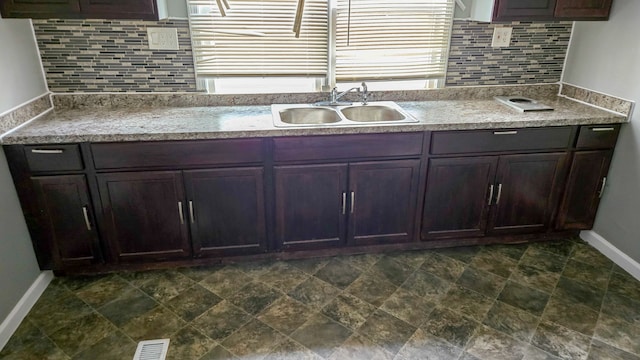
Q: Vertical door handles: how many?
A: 8